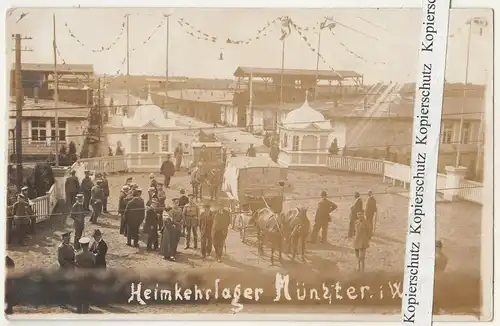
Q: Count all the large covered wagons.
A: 2